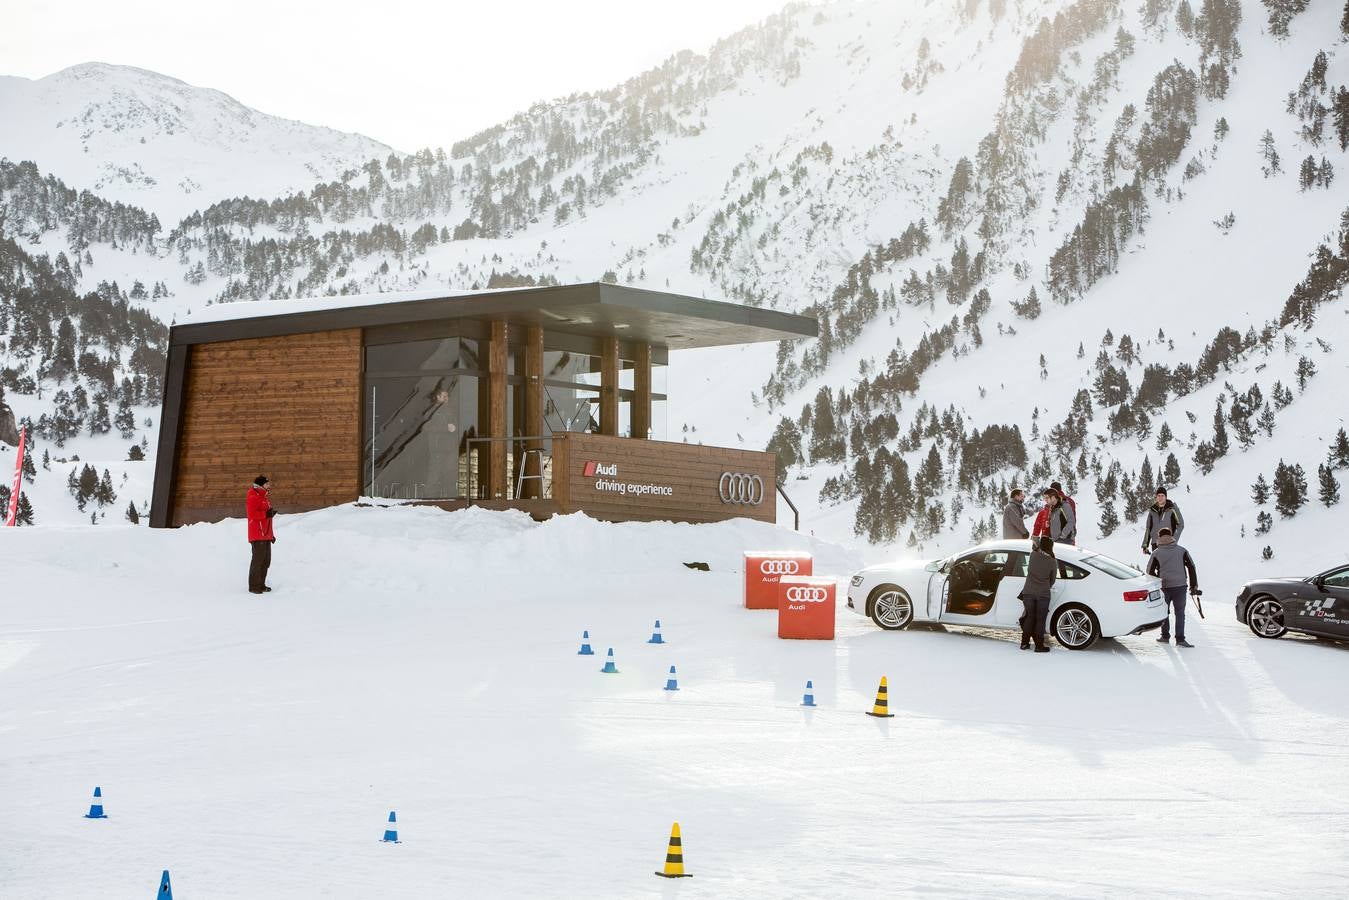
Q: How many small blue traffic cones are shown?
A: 8